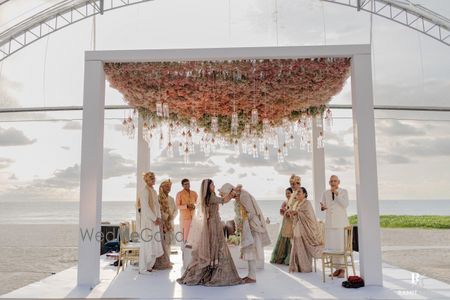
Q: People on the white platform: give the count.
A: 9